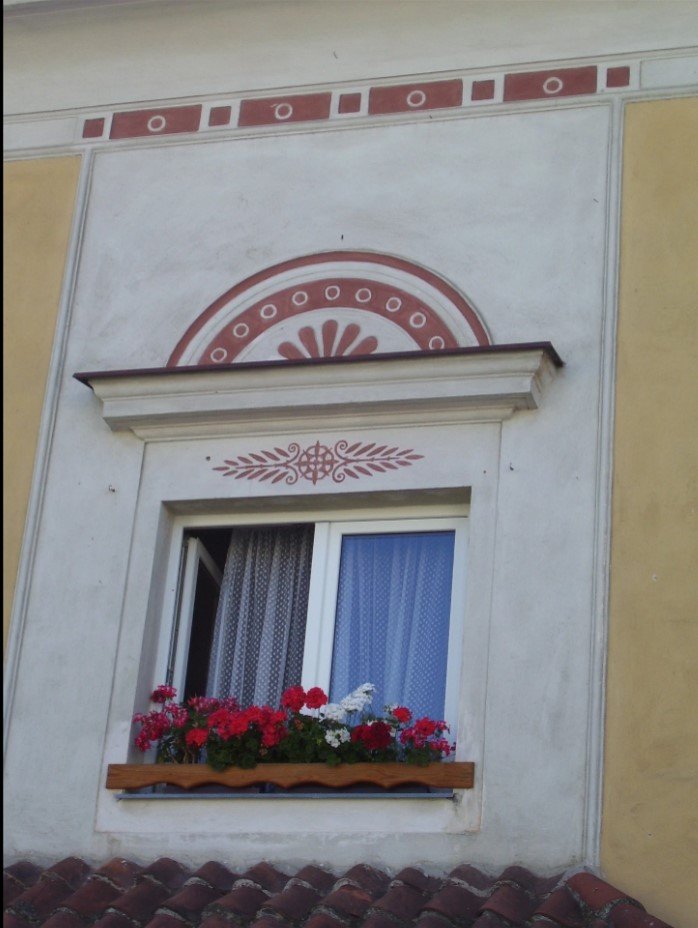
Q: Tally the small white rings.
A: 13